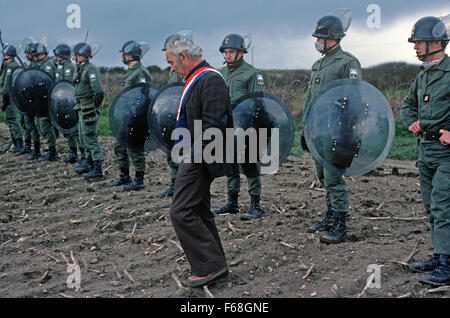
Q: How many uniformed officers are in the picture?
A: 10